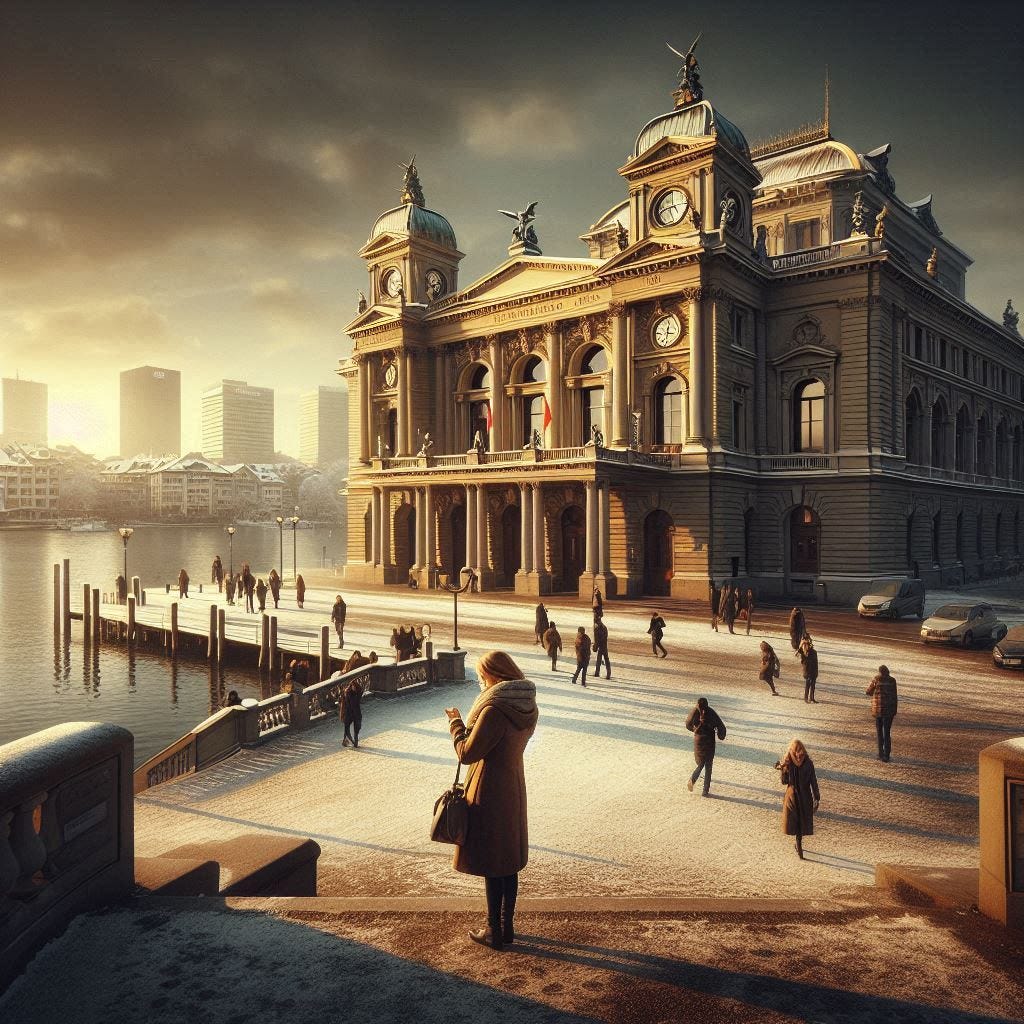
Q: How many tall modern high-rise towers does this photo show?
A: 4